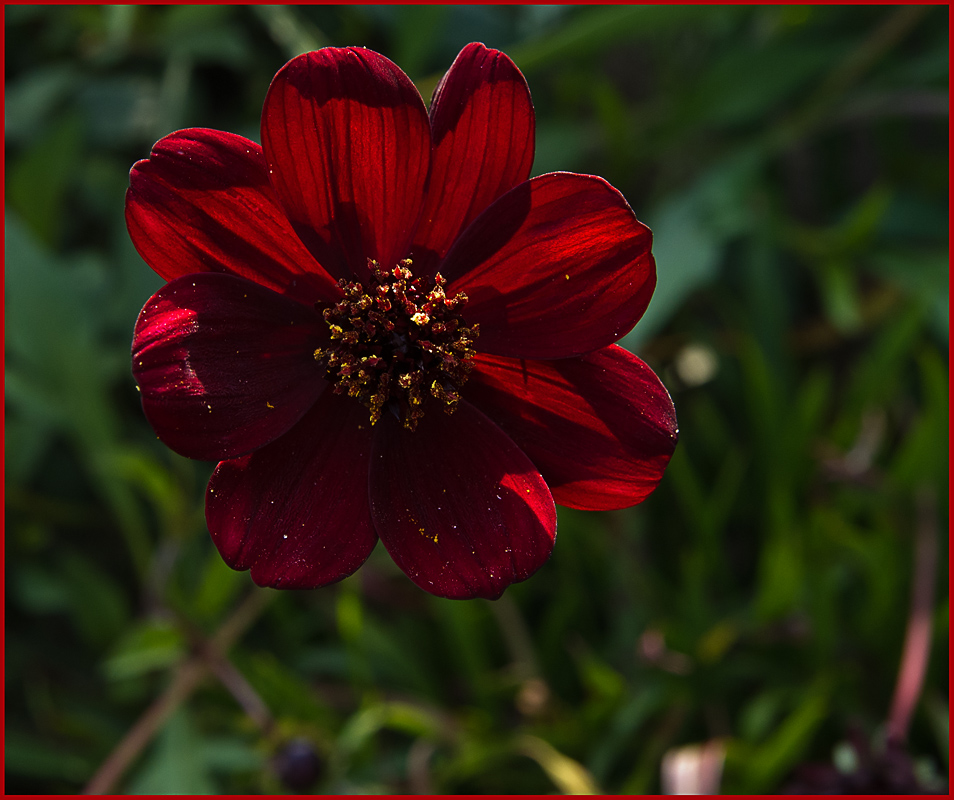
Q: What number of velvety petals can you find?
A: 8